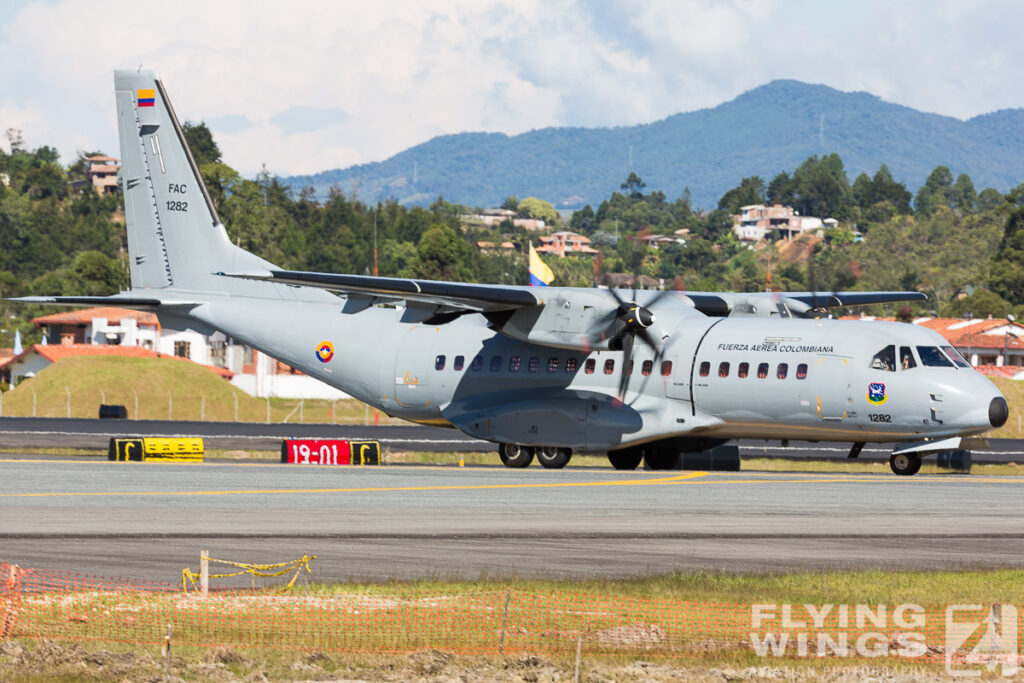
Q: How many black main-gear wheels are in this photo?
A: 4